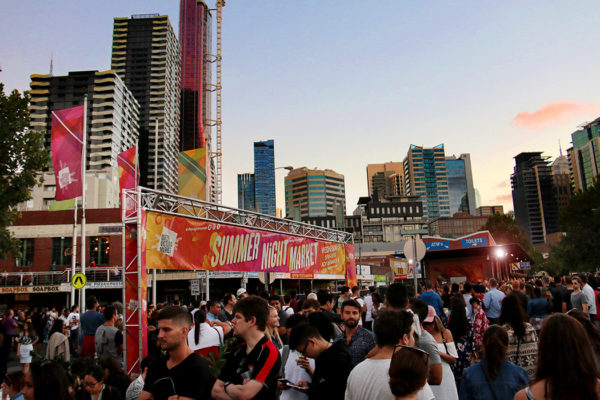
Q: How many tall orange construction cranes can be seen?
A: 1